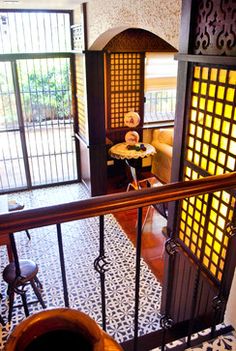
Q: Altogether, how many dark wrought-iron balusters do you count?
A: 7